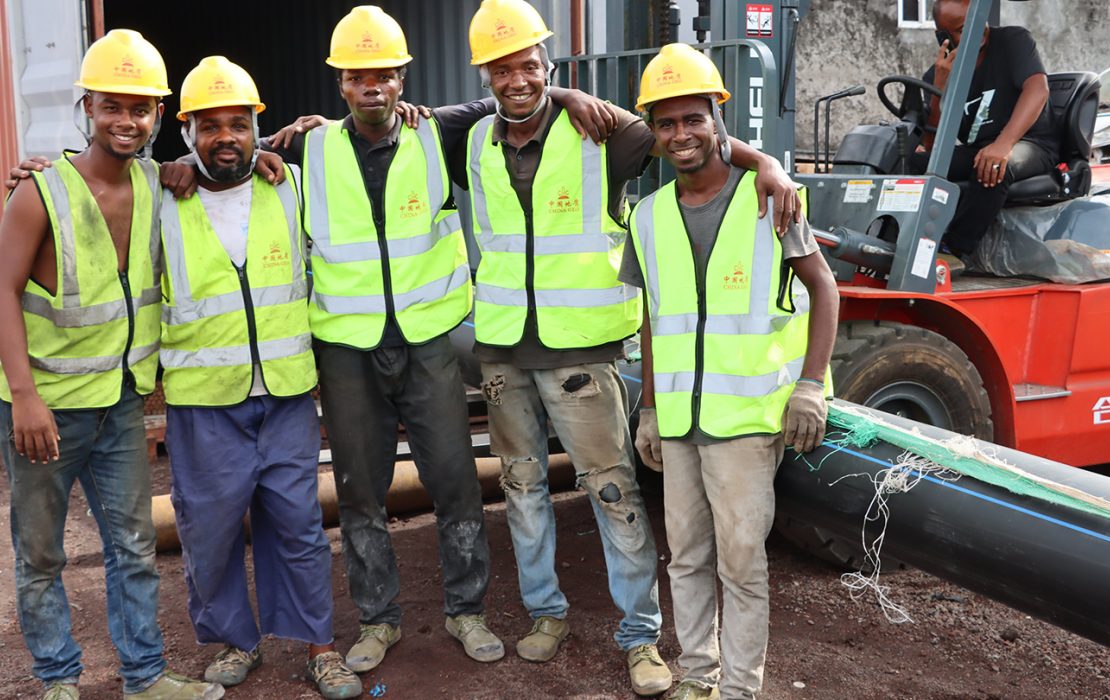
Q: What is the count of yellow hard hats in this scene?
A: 5